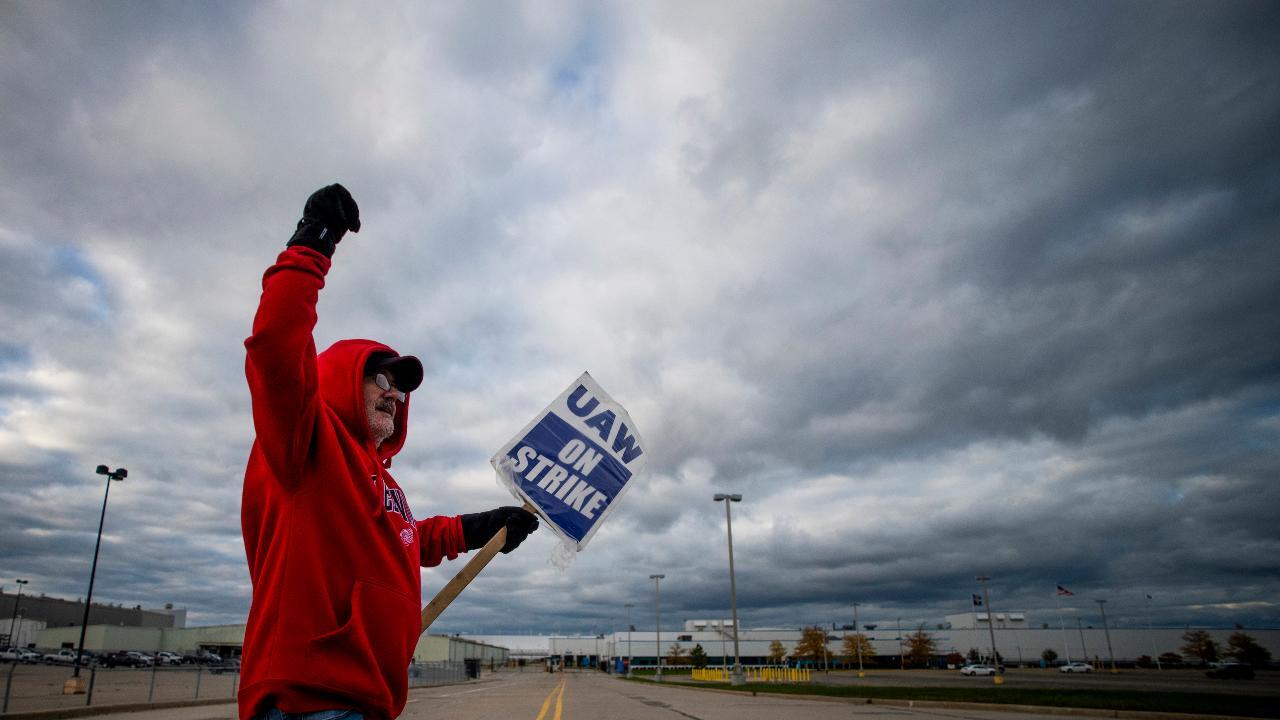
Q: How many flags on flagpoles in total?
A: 3